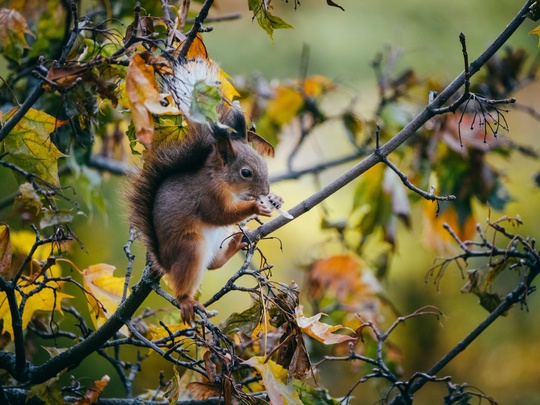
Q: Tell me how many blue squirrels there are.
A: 0